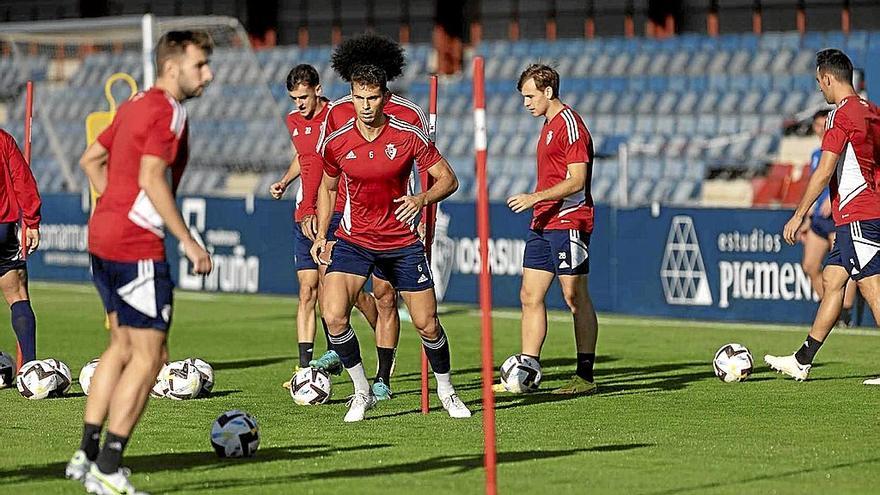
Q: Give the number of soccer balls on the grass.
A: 11